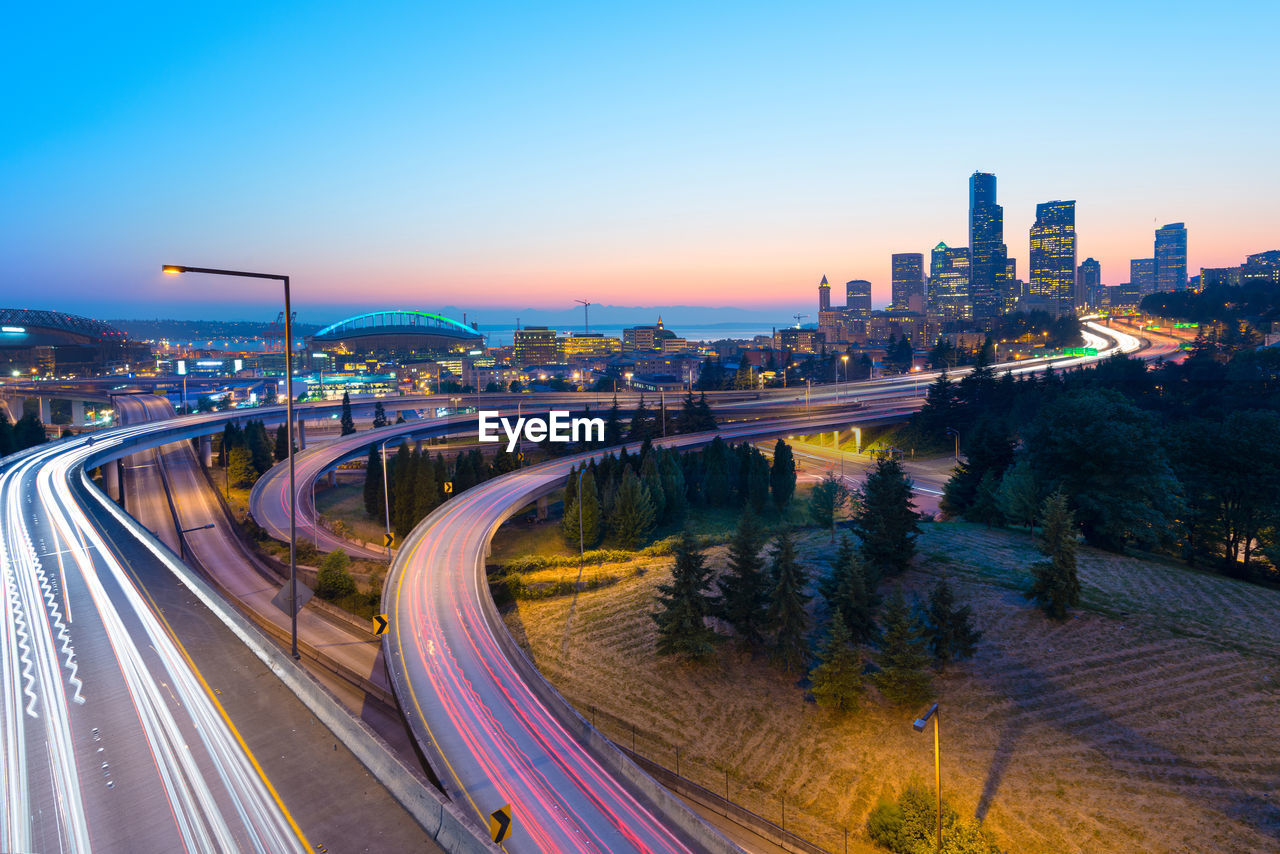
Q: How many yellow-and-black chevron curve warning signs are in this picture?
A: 5